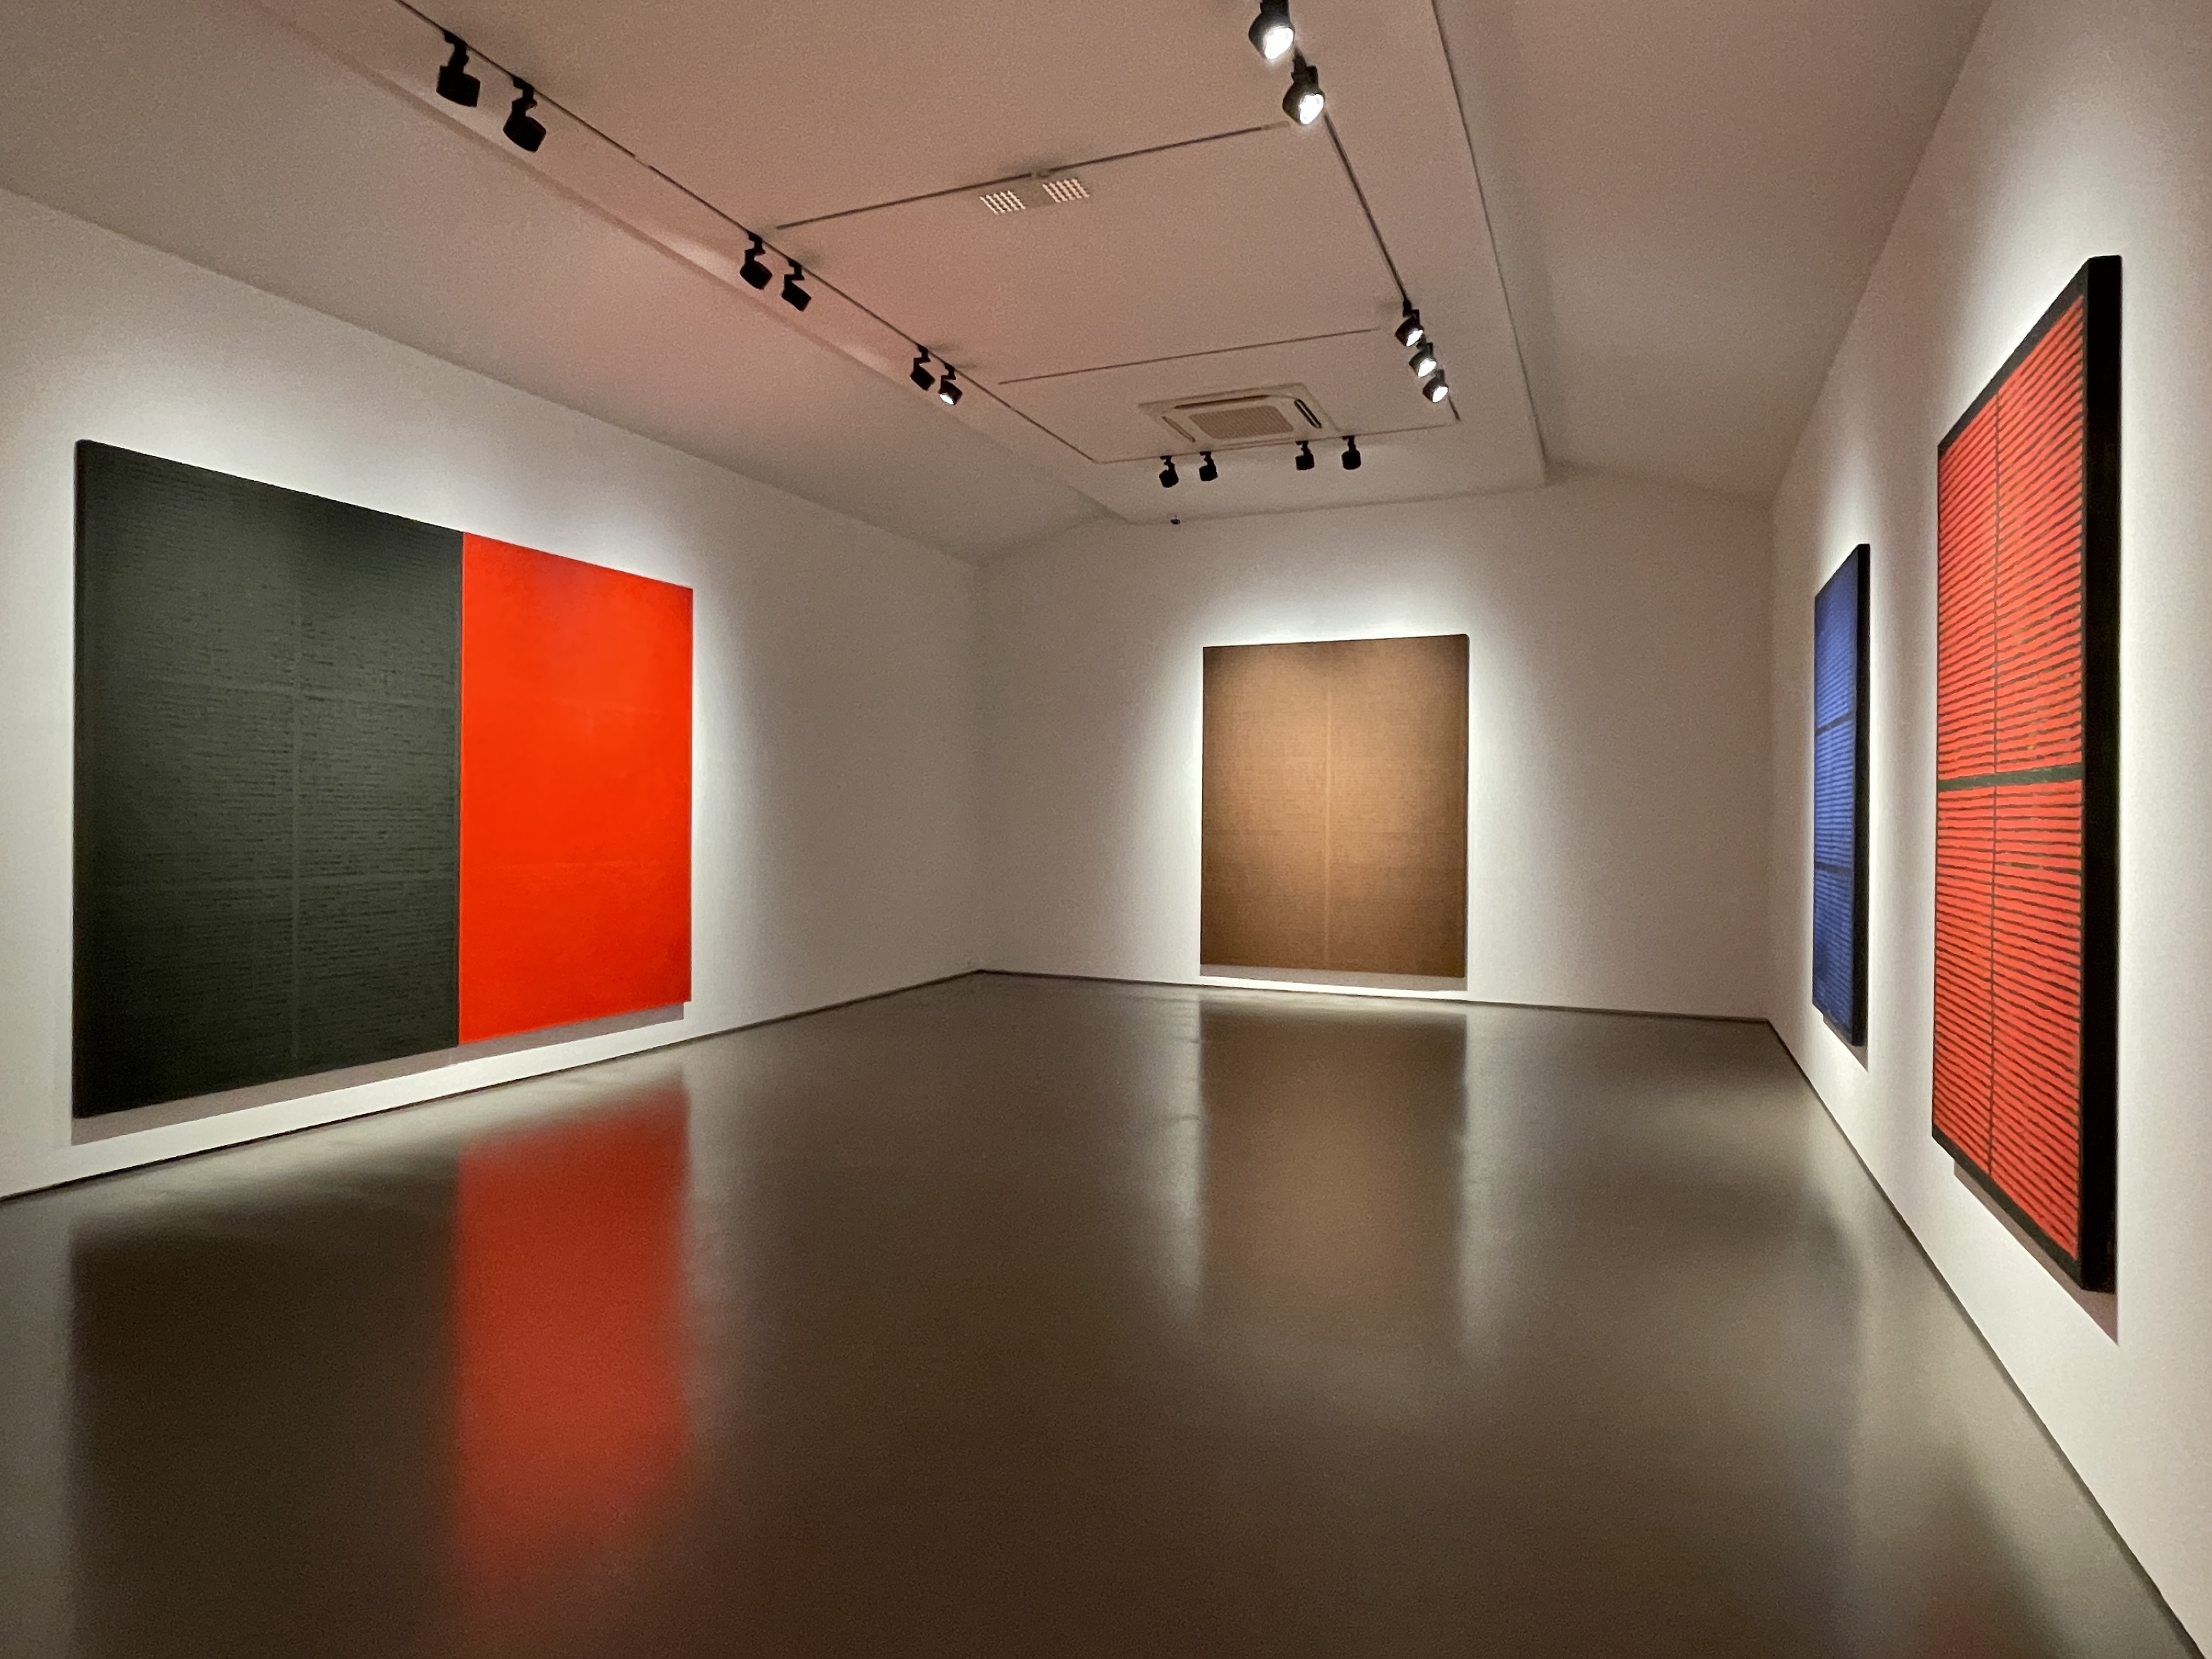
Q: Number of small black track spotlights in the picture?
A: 15